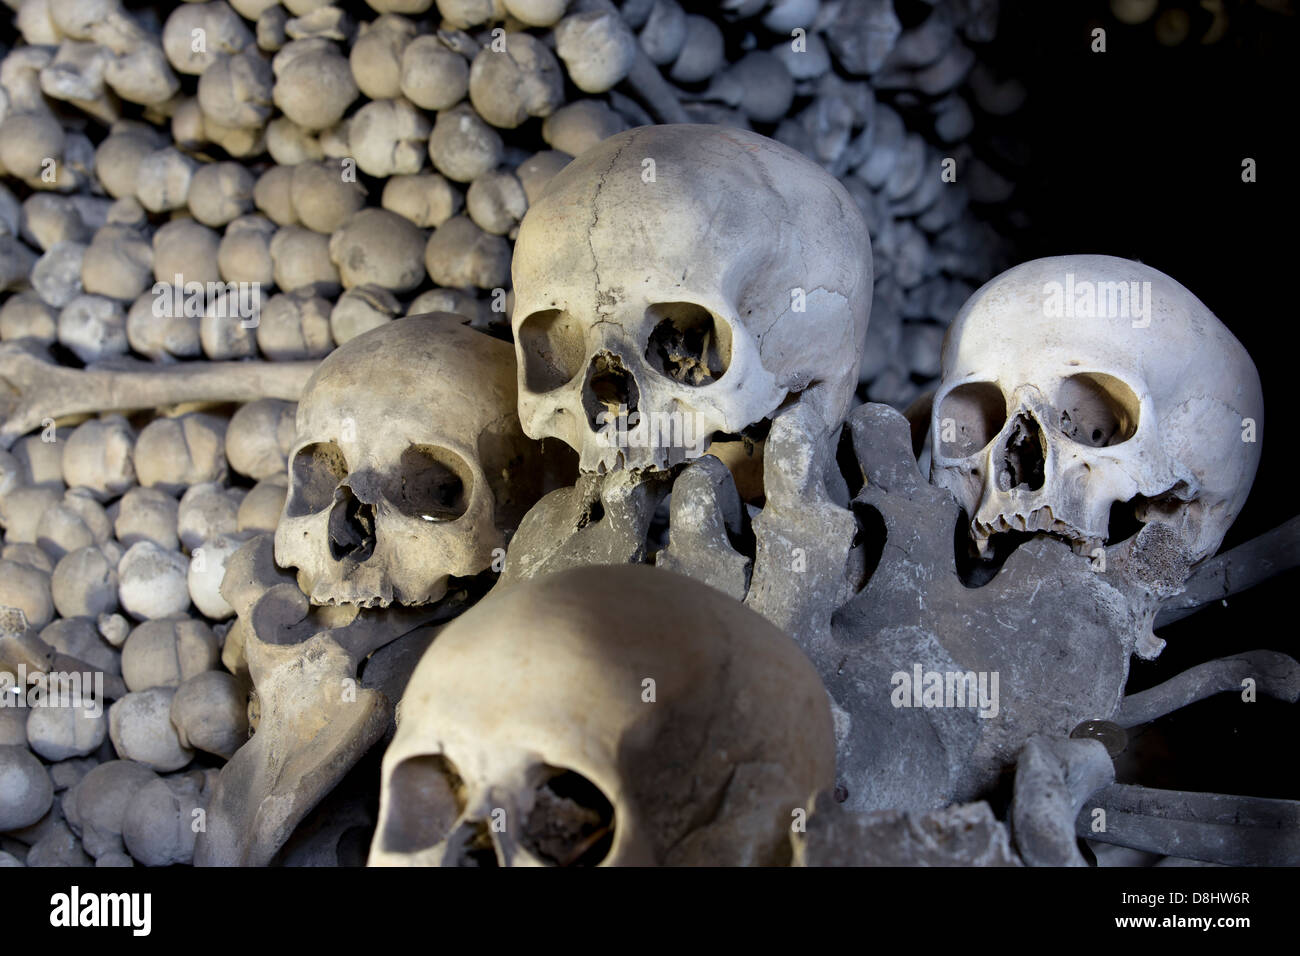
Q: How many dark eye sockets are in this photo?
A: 8